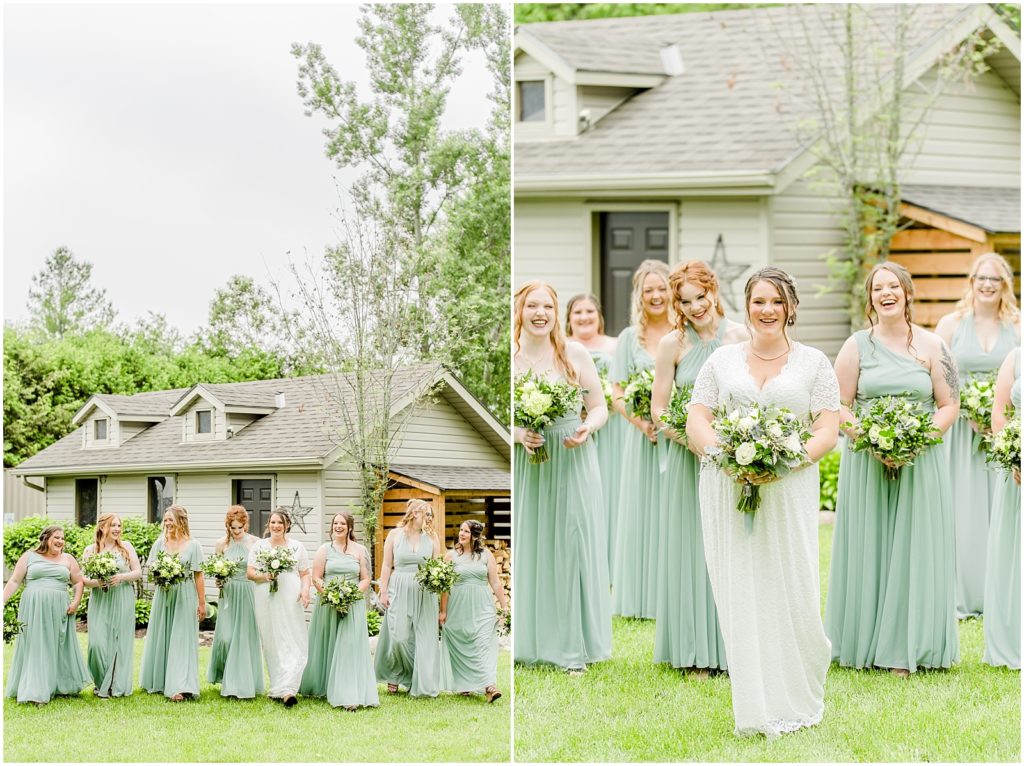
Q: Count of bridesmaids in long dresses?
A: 7